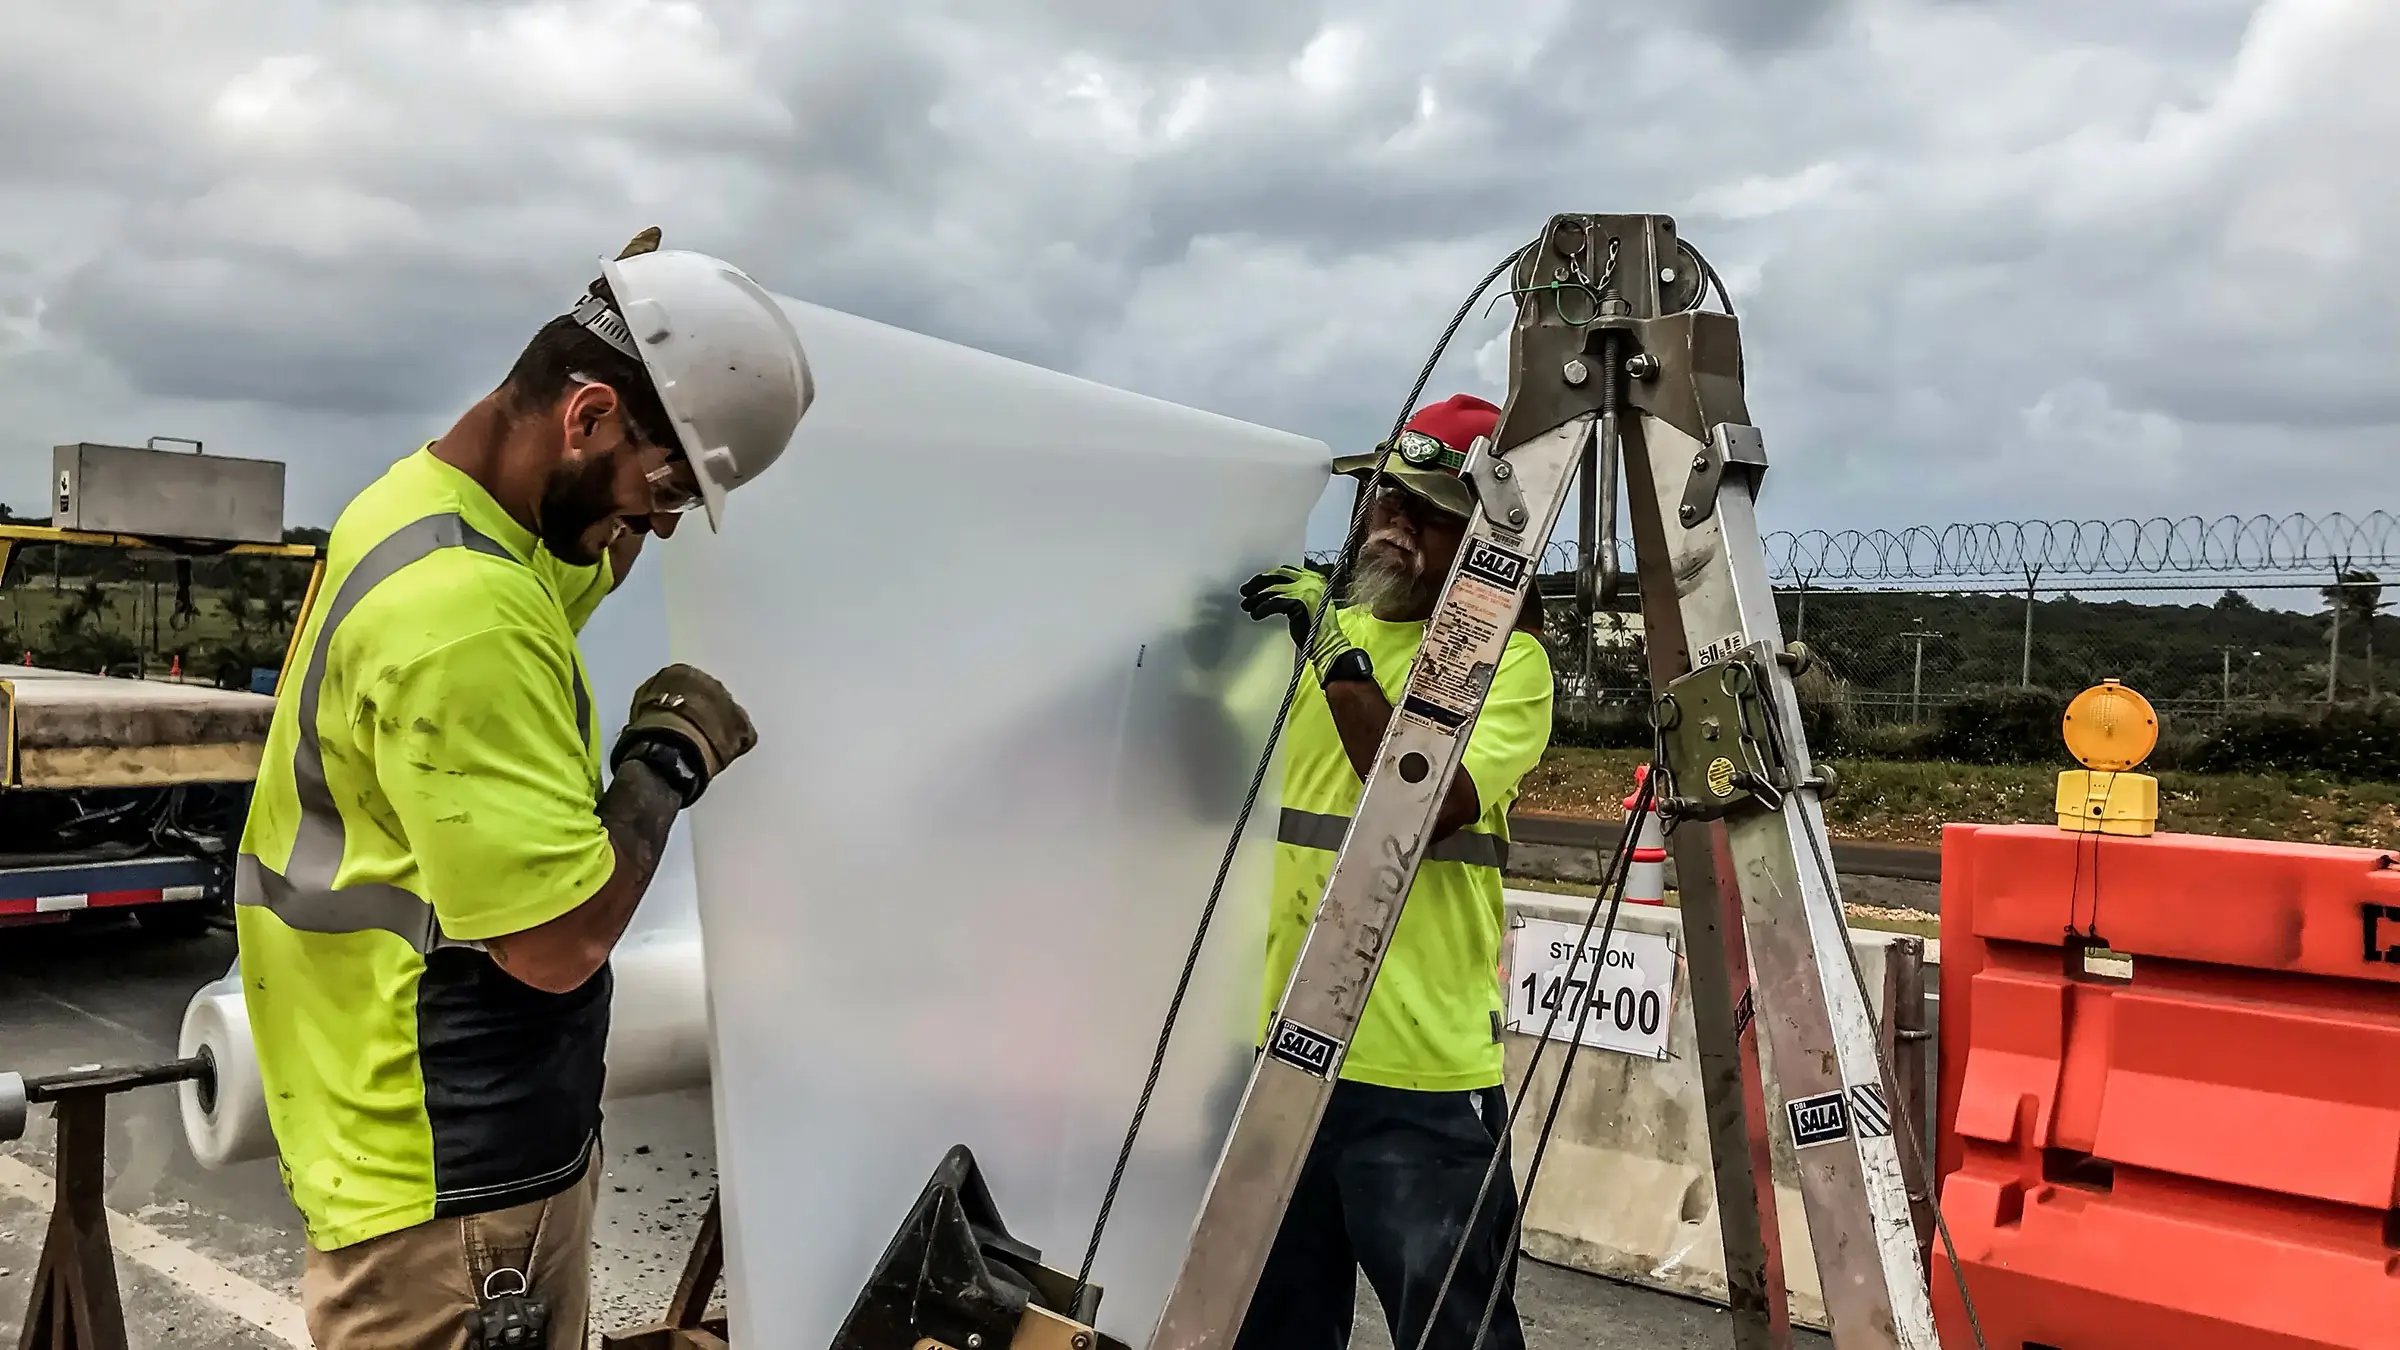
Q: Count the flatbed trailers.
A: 1